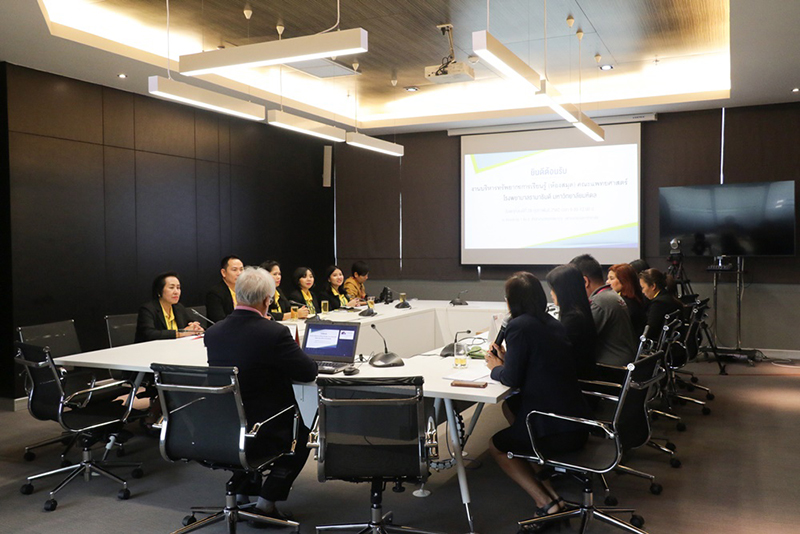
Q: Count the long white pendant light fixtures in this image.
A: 7